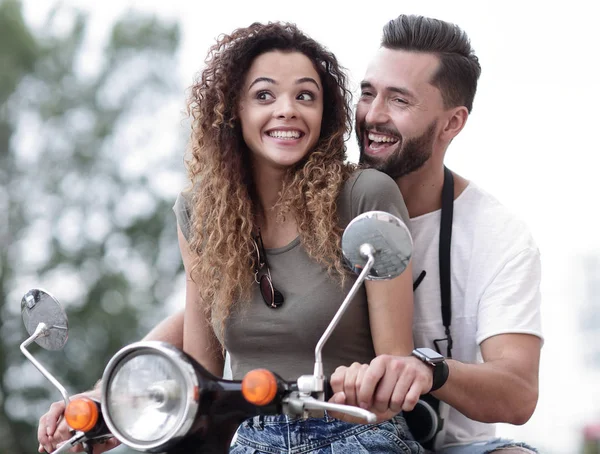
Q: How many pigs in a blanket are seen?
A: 0